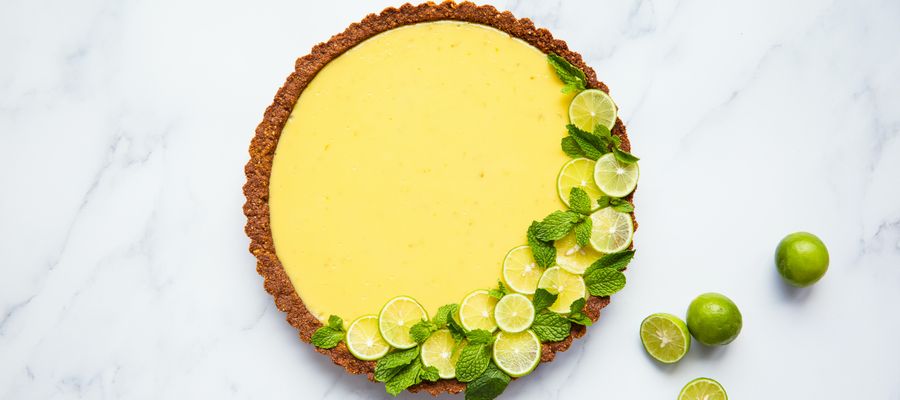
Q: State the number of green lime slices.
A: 13